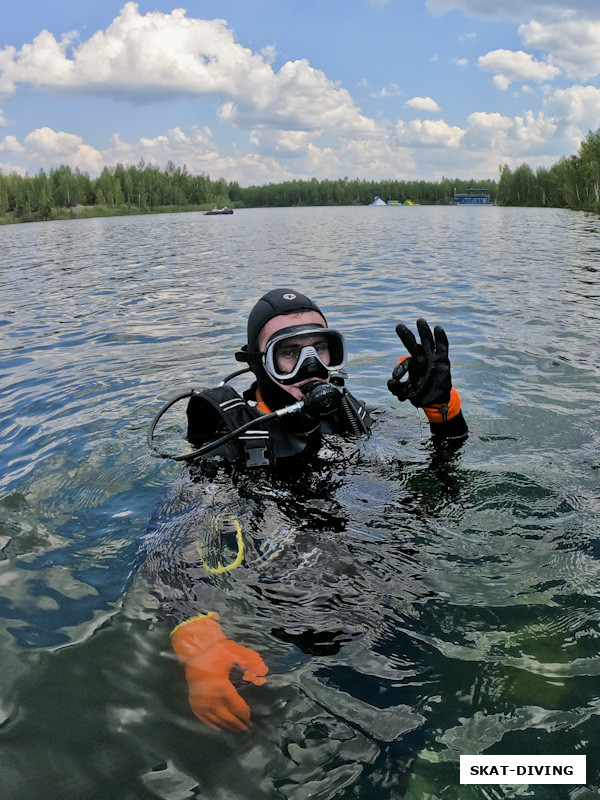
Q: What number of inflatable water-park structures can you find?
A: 3